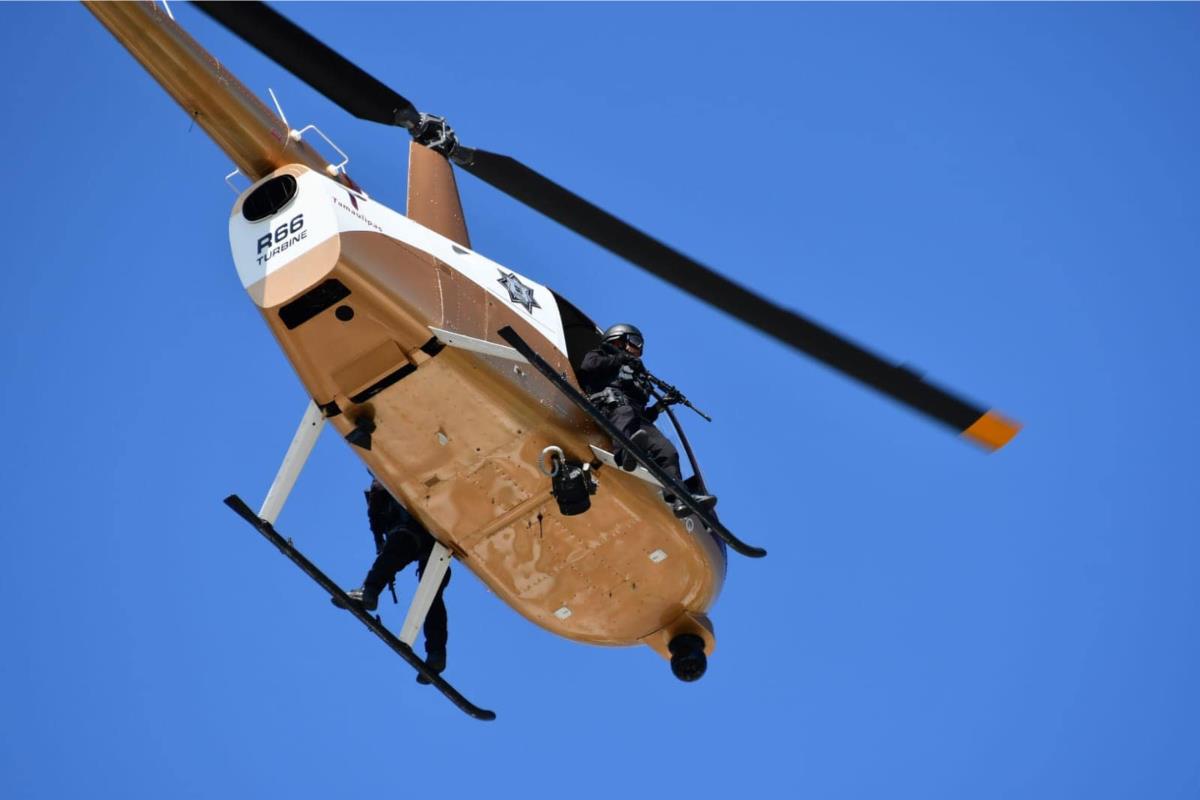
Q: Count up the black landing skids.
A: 2